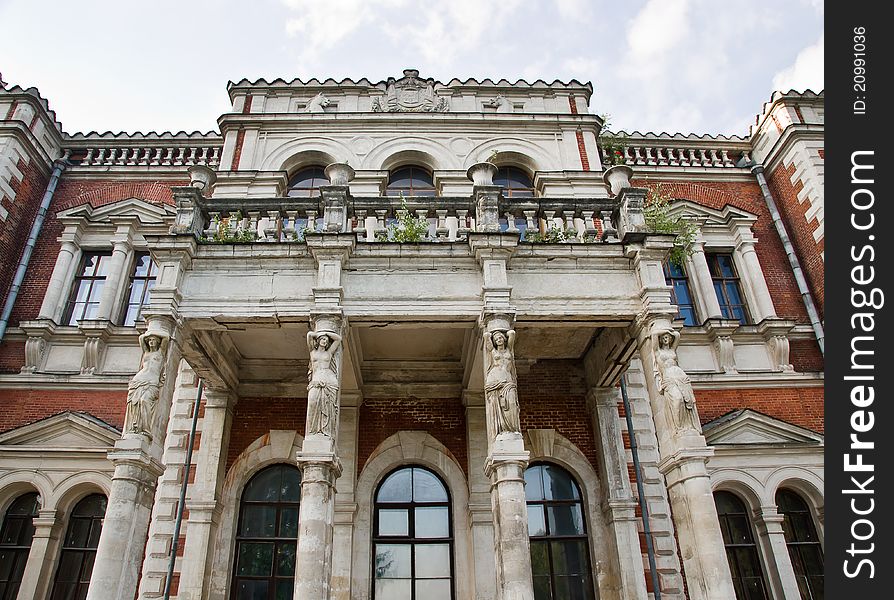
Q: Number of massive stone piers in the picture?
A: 4